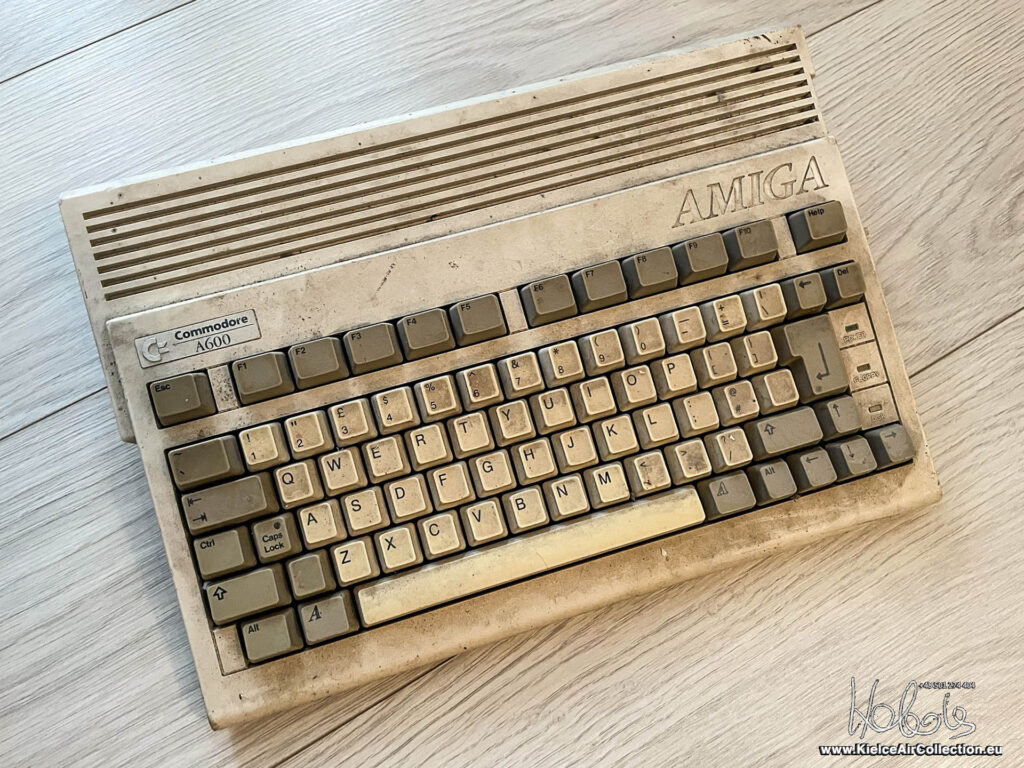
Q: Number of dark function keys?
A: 10